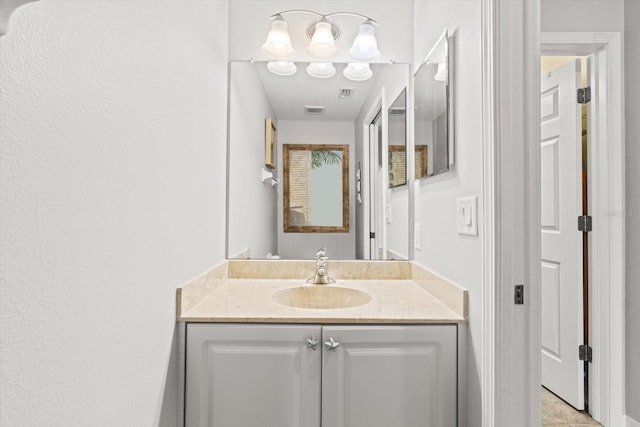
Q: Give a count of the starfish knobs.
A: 2